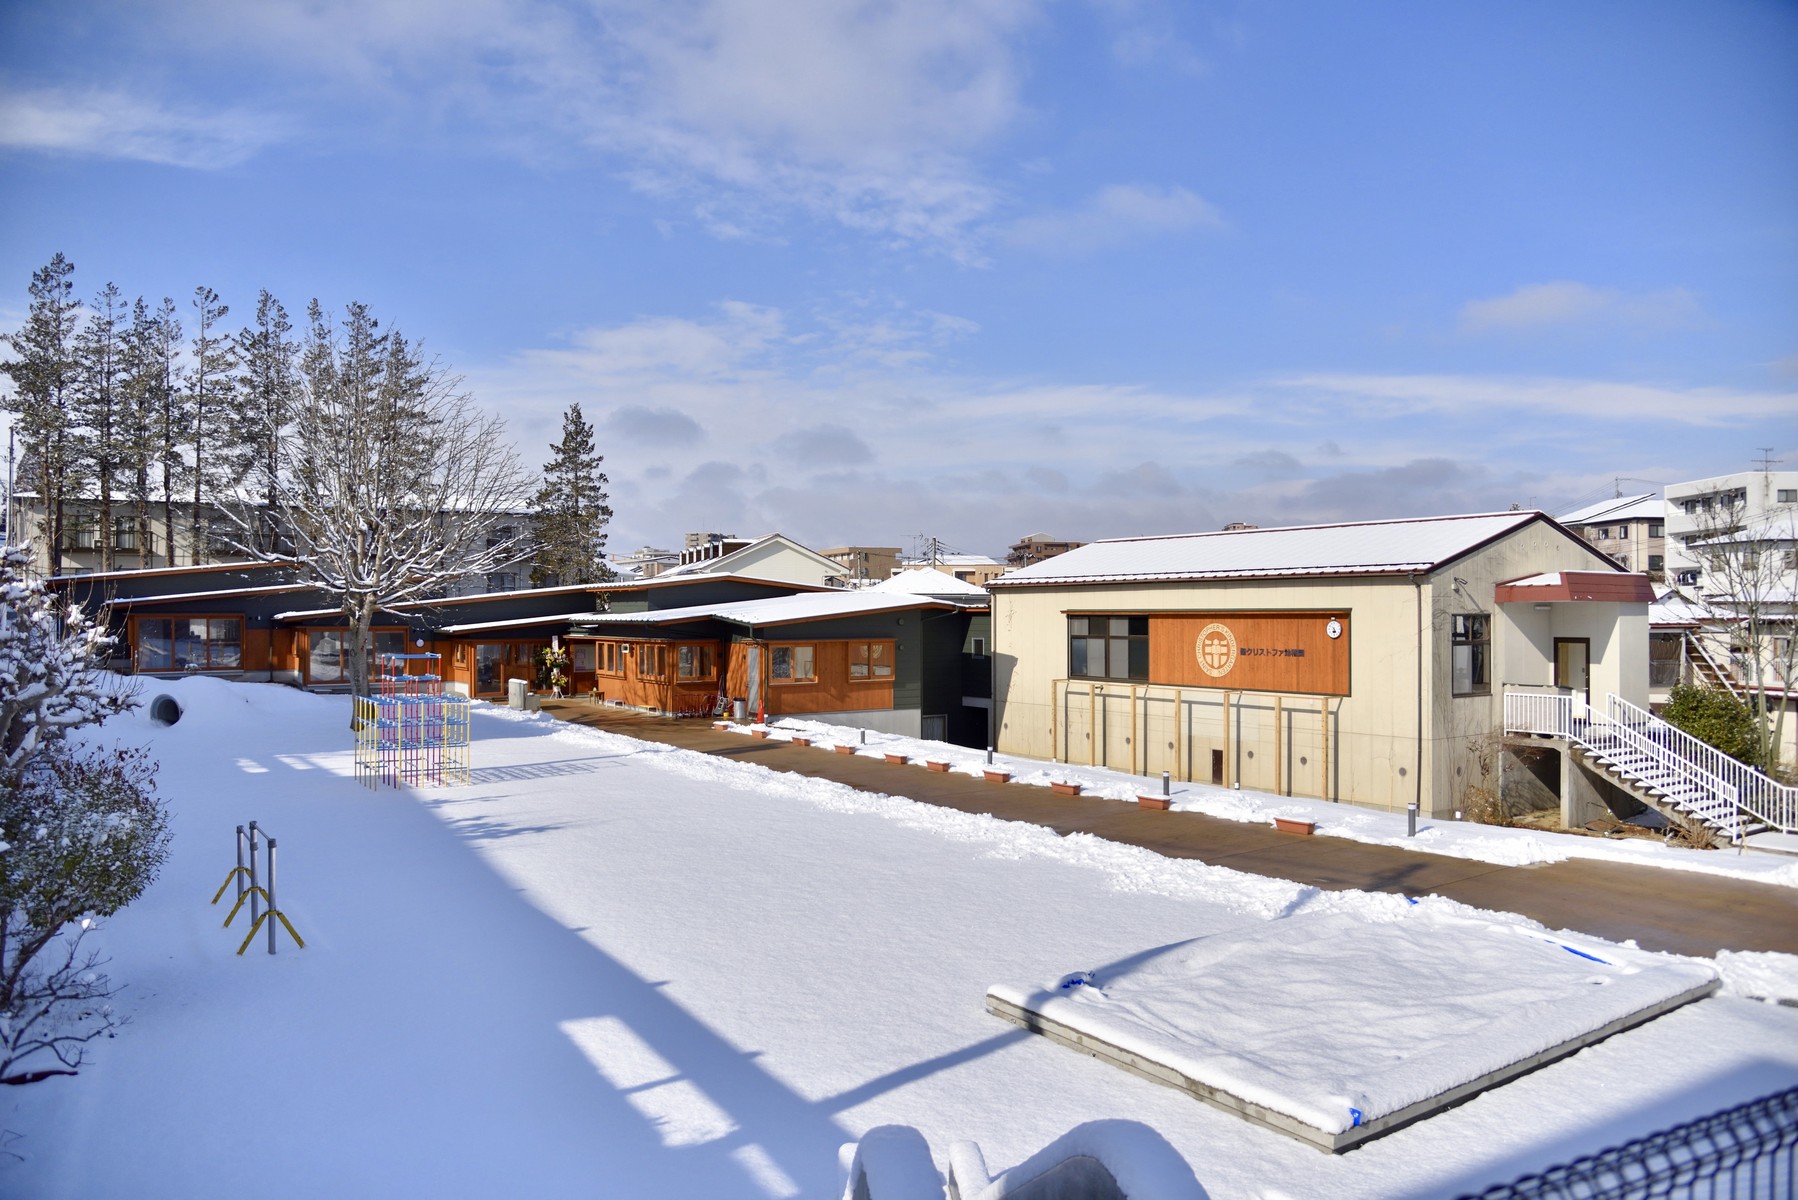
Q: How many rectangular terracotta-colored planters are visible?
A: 10